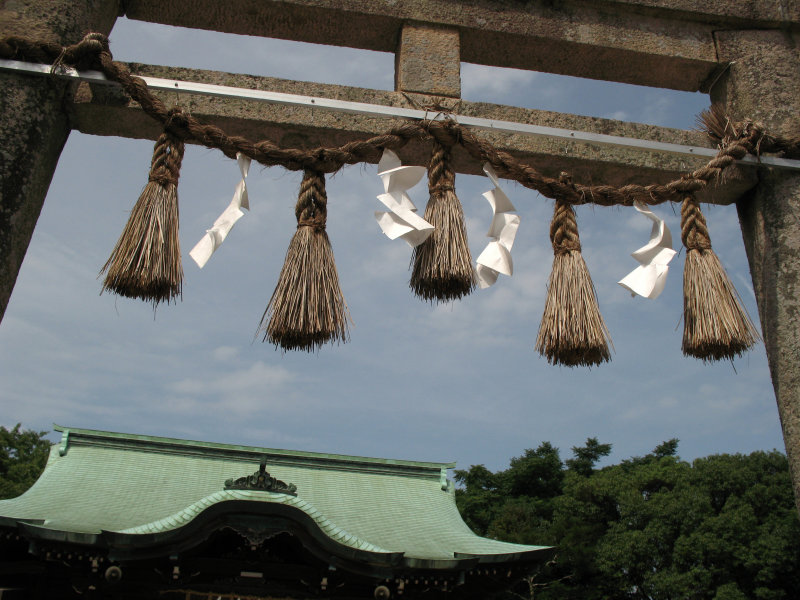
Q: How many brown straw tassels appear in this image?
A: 5